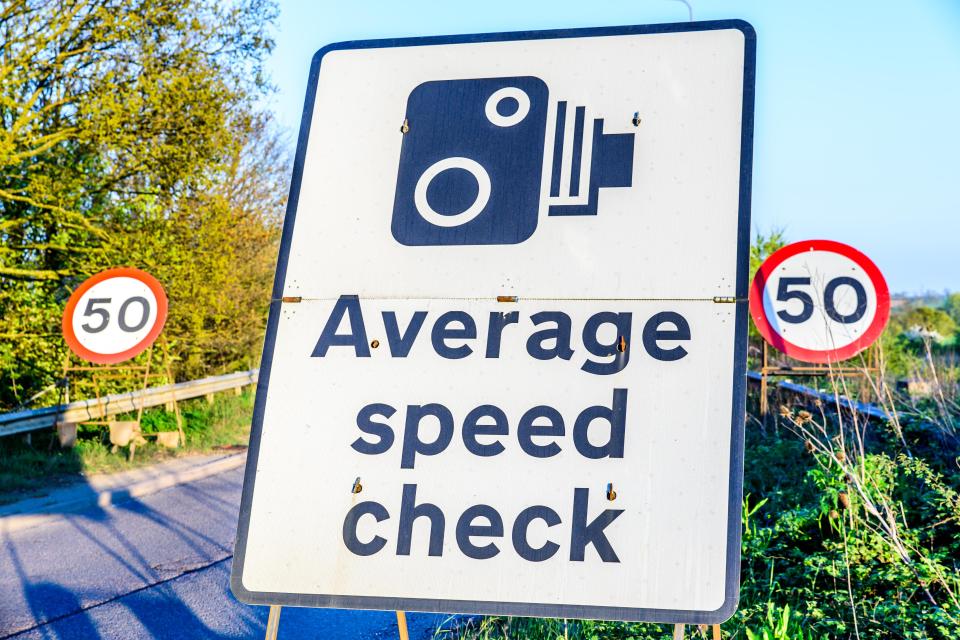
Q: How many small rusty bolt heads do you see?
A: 6